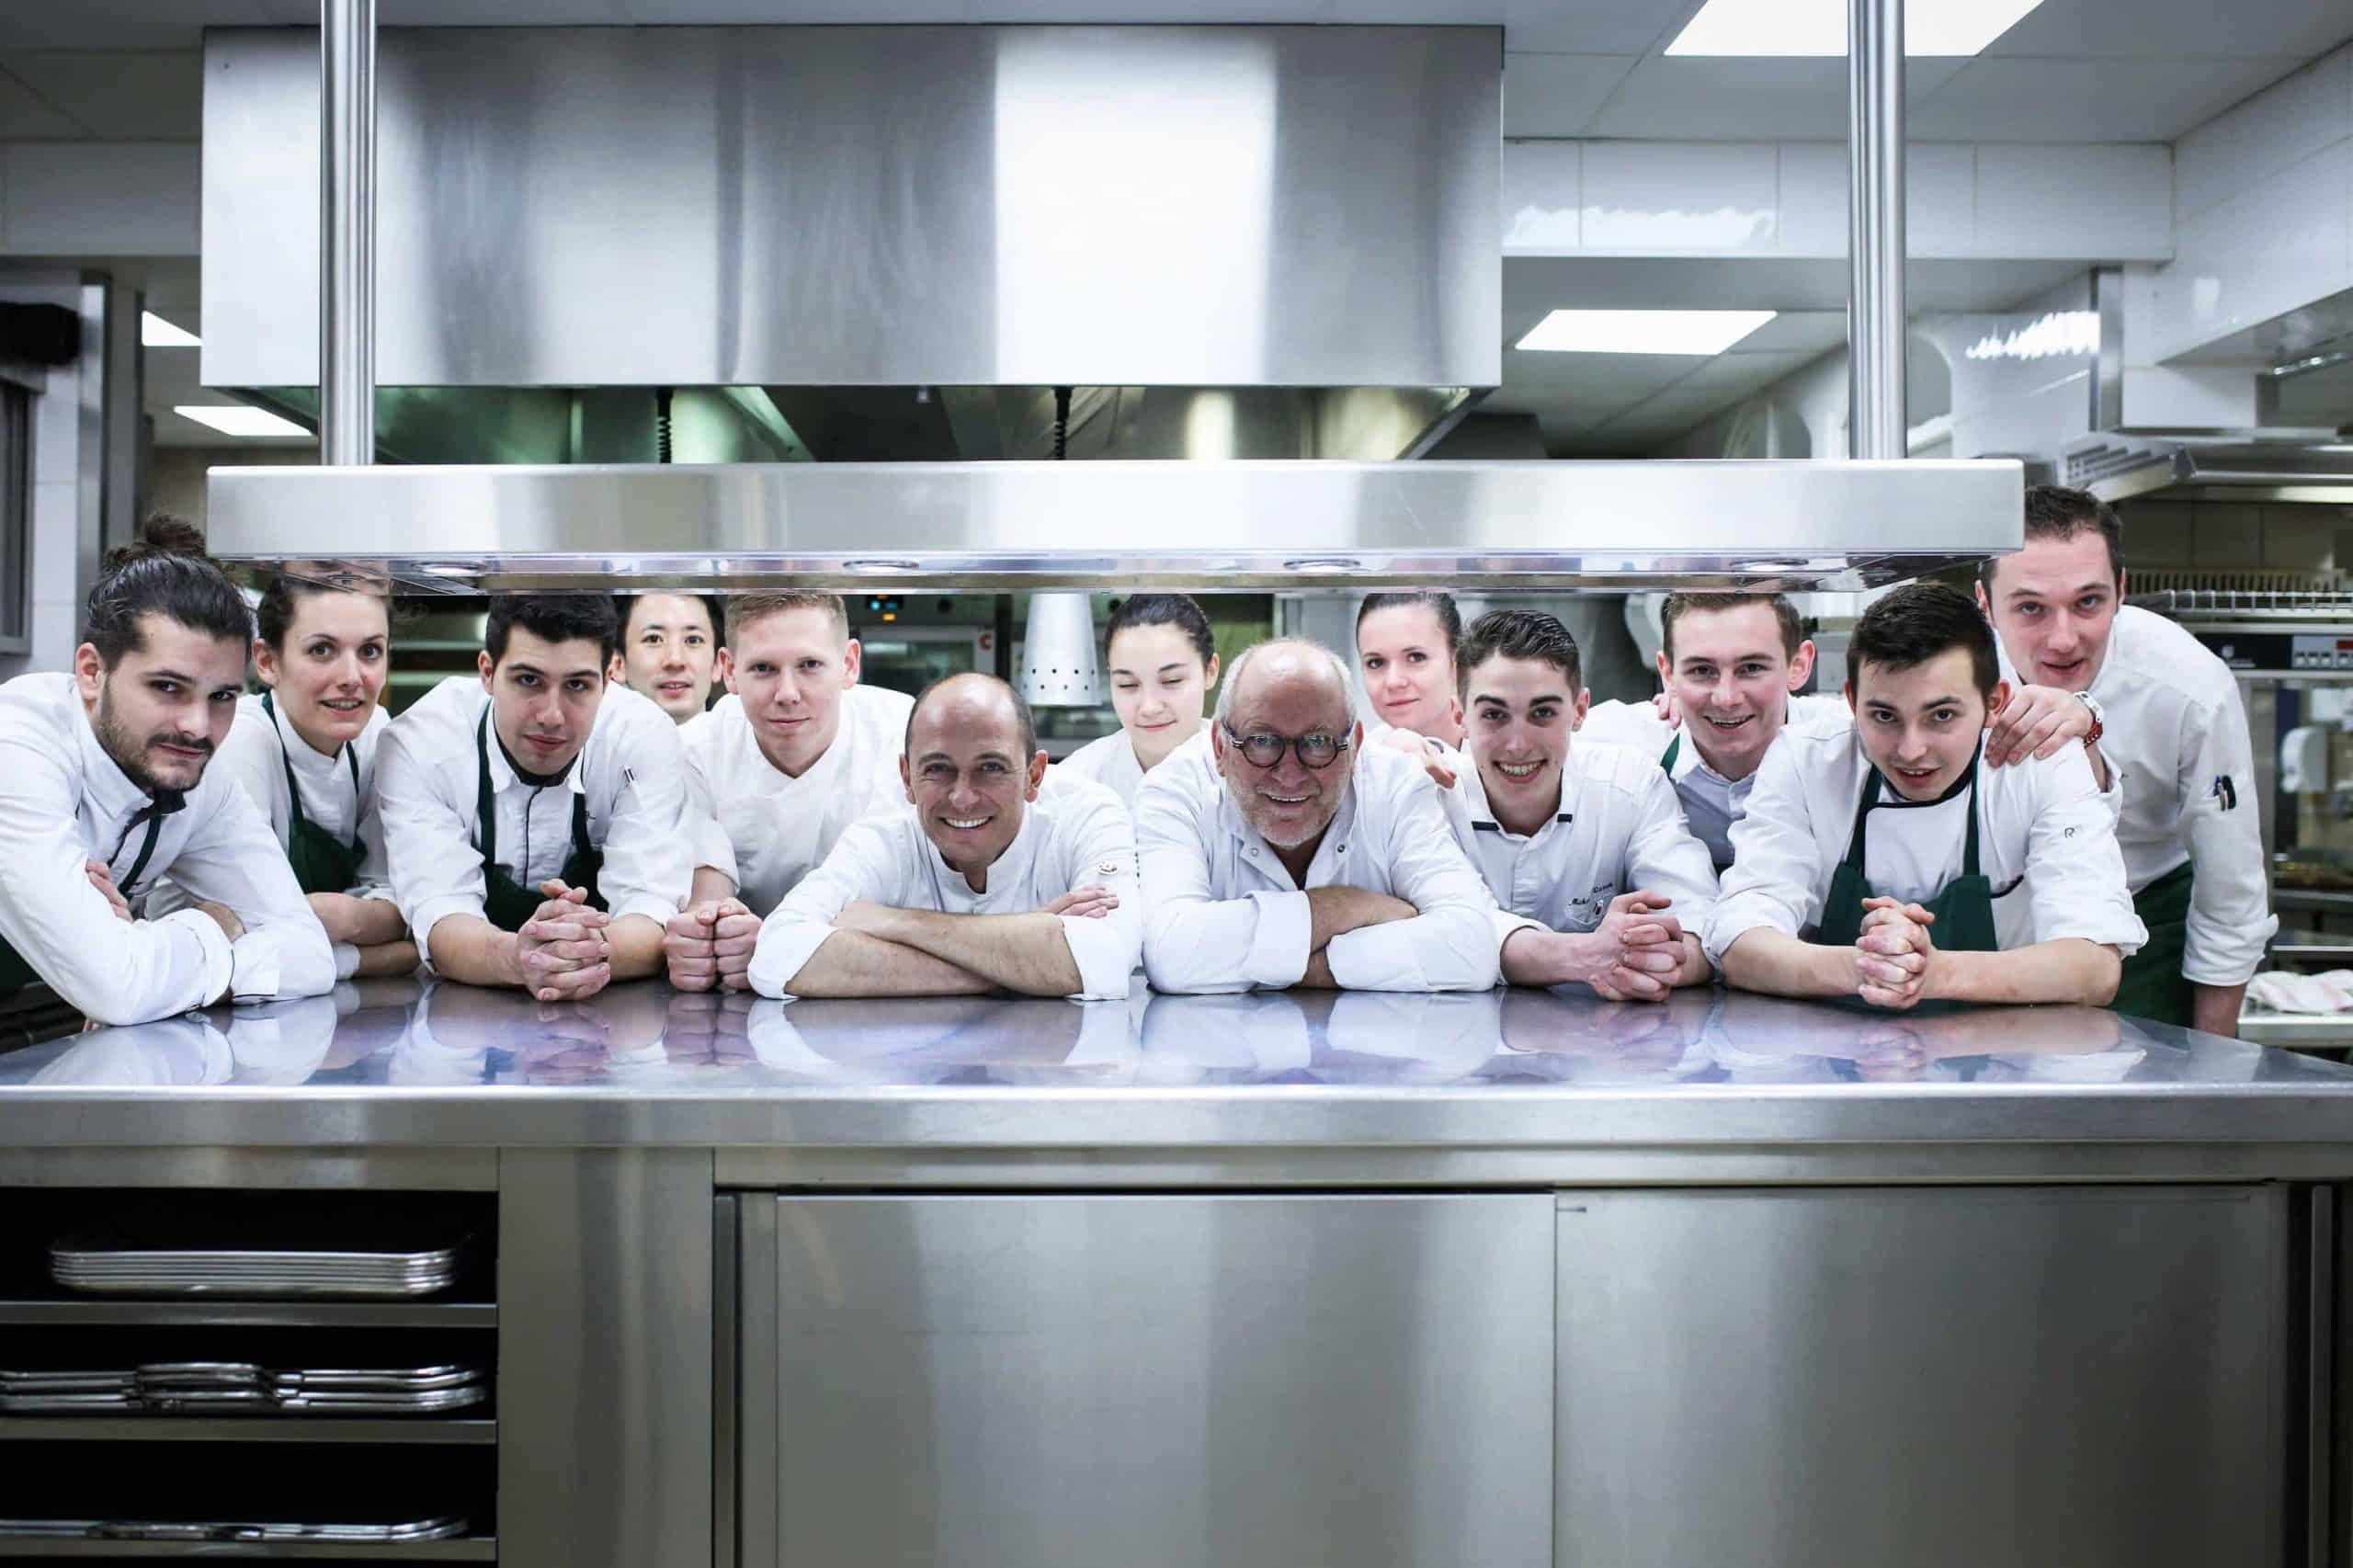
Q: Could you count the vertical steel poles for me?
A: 2